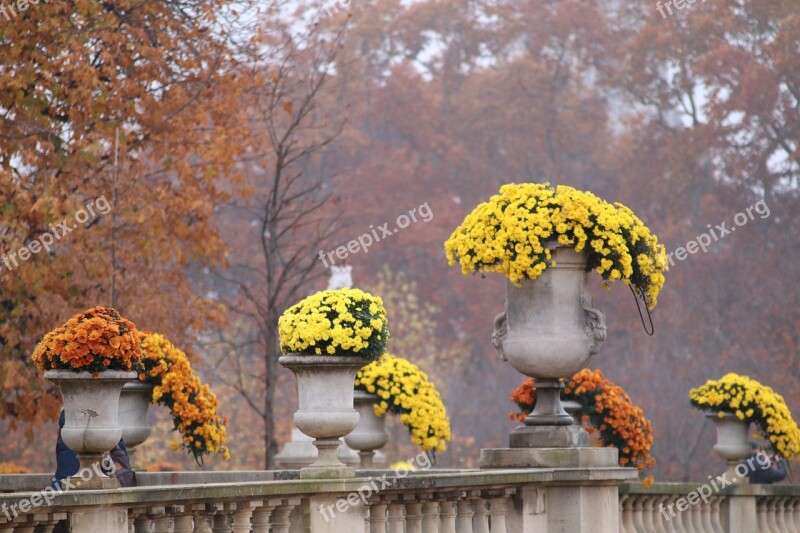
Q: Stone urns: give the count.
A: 7